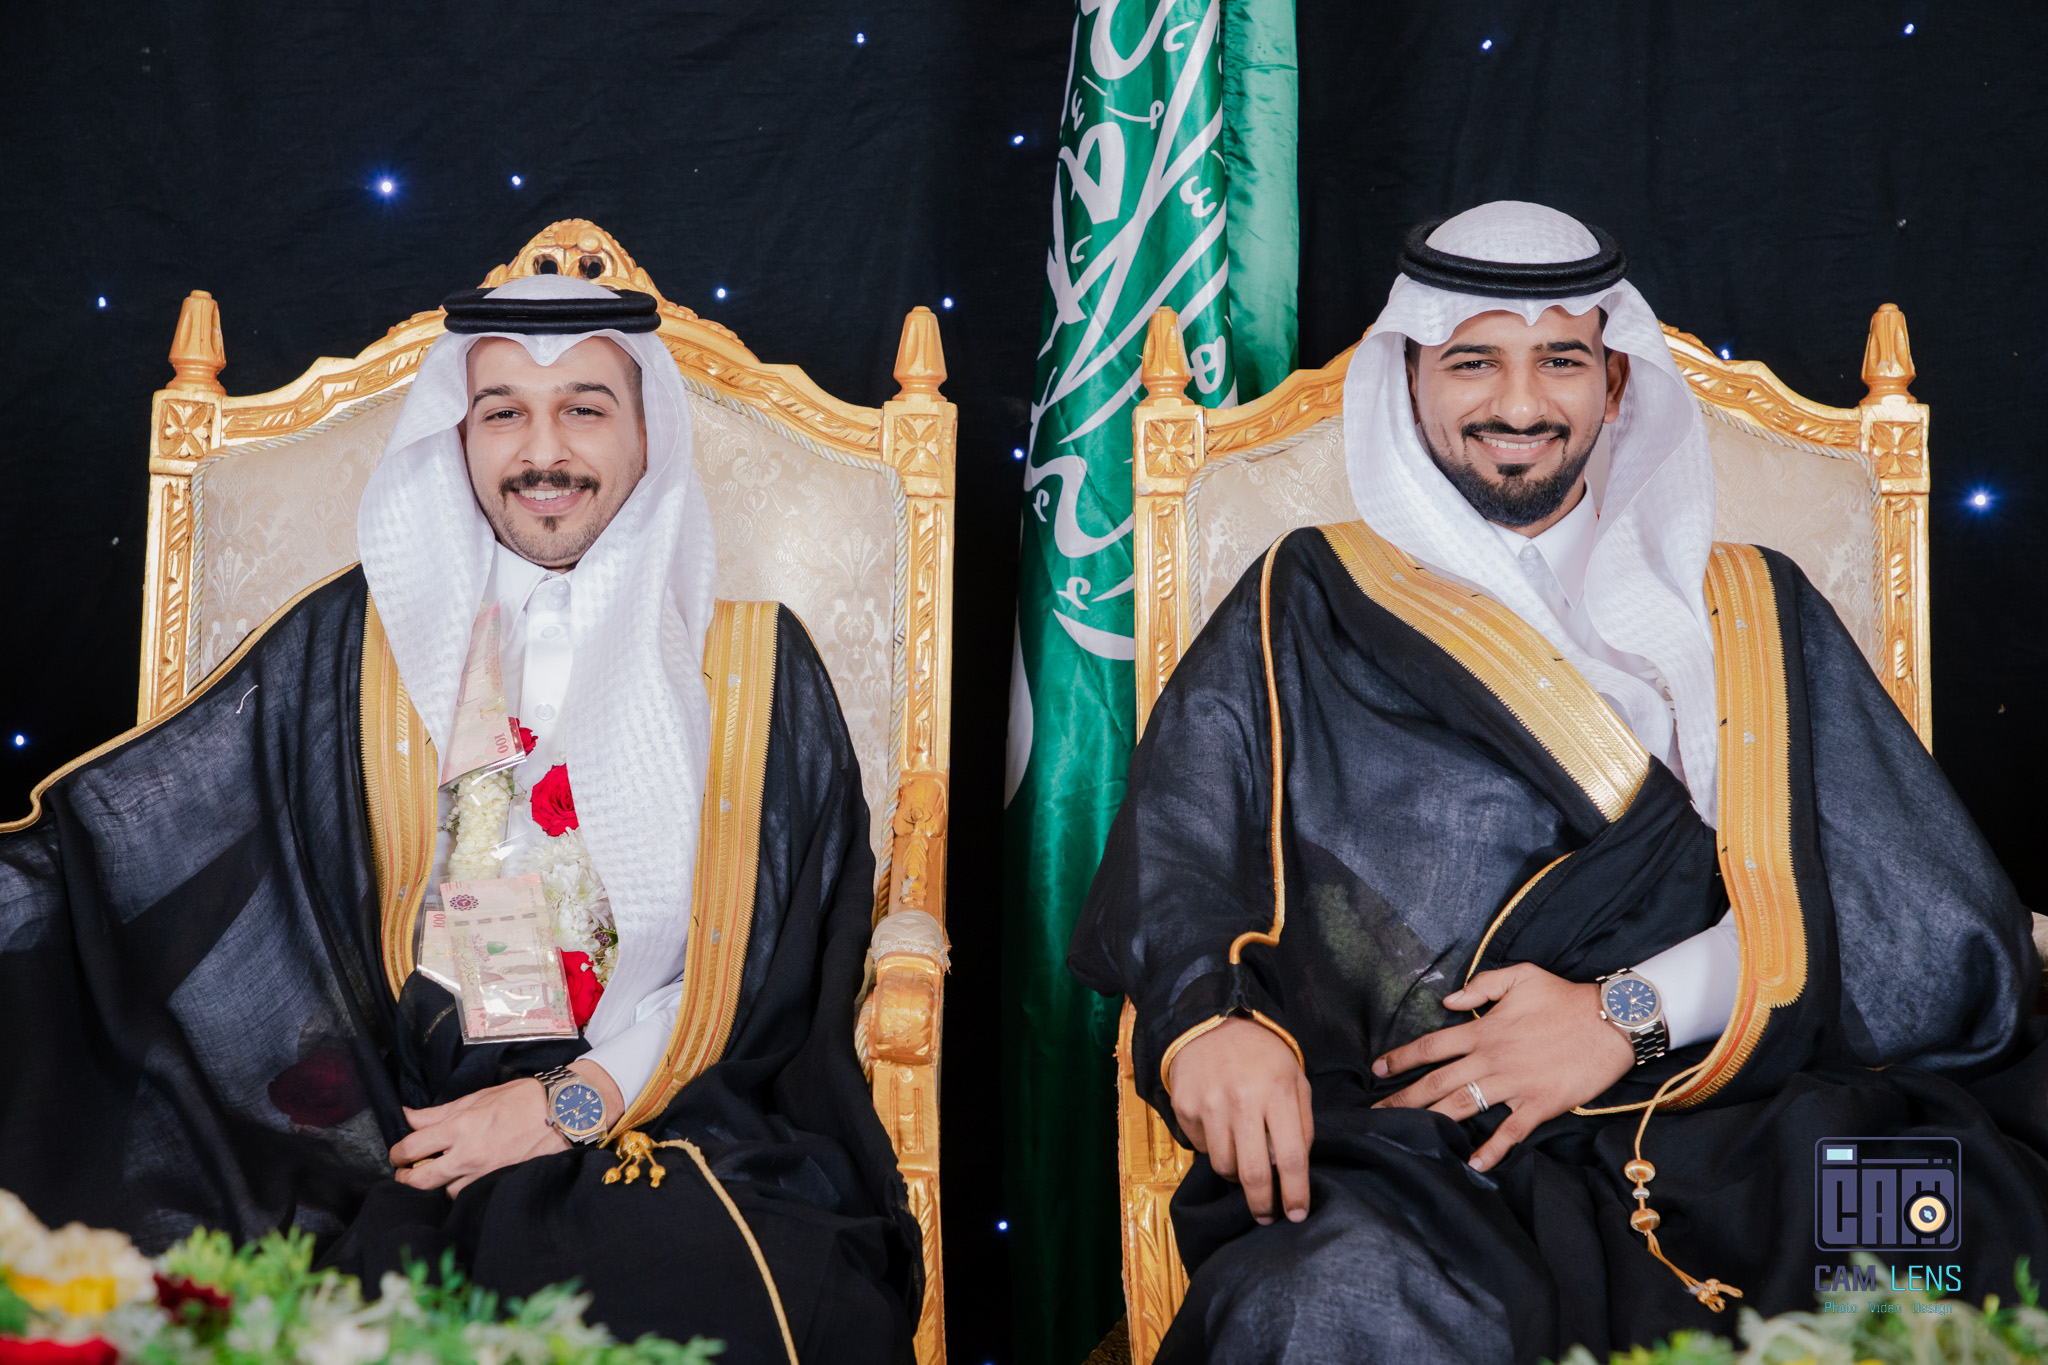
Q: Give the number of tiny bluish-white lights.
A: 14